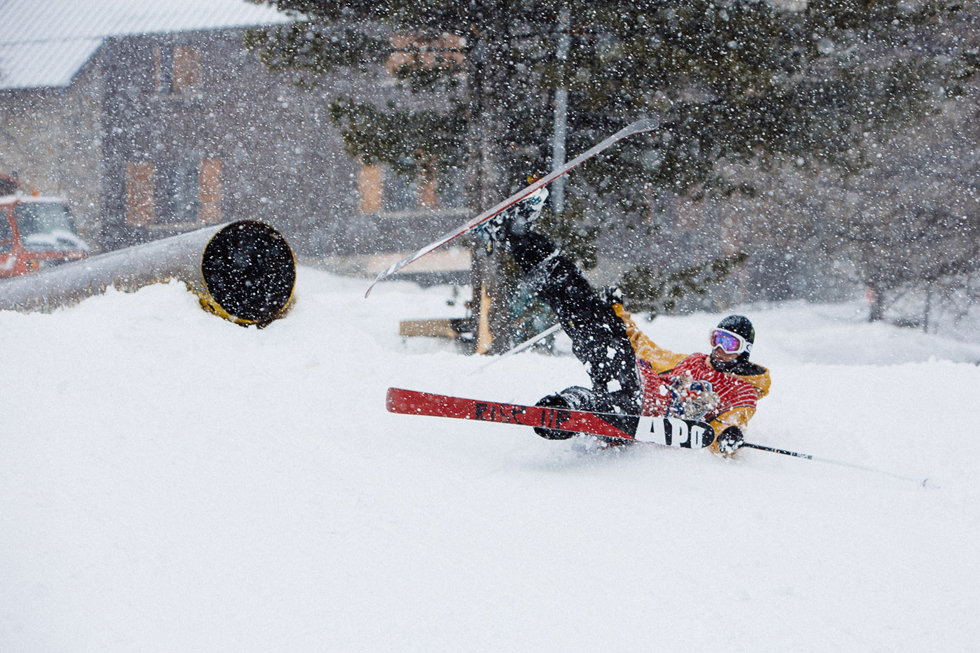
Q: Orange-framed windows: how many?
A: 4